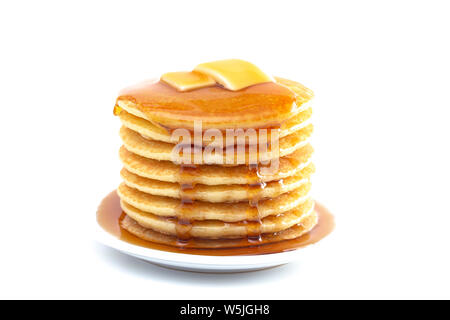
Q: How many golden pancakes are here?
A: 8